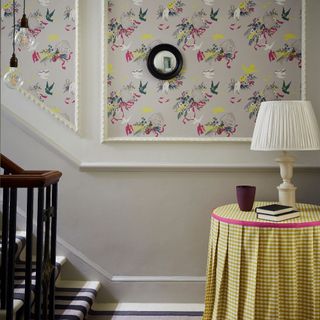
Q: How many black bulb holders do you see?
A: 2